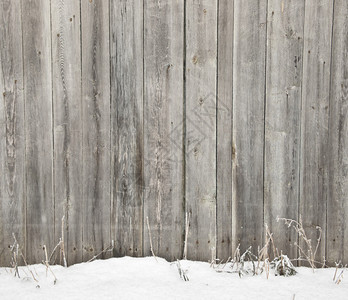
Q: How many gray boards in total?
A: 12